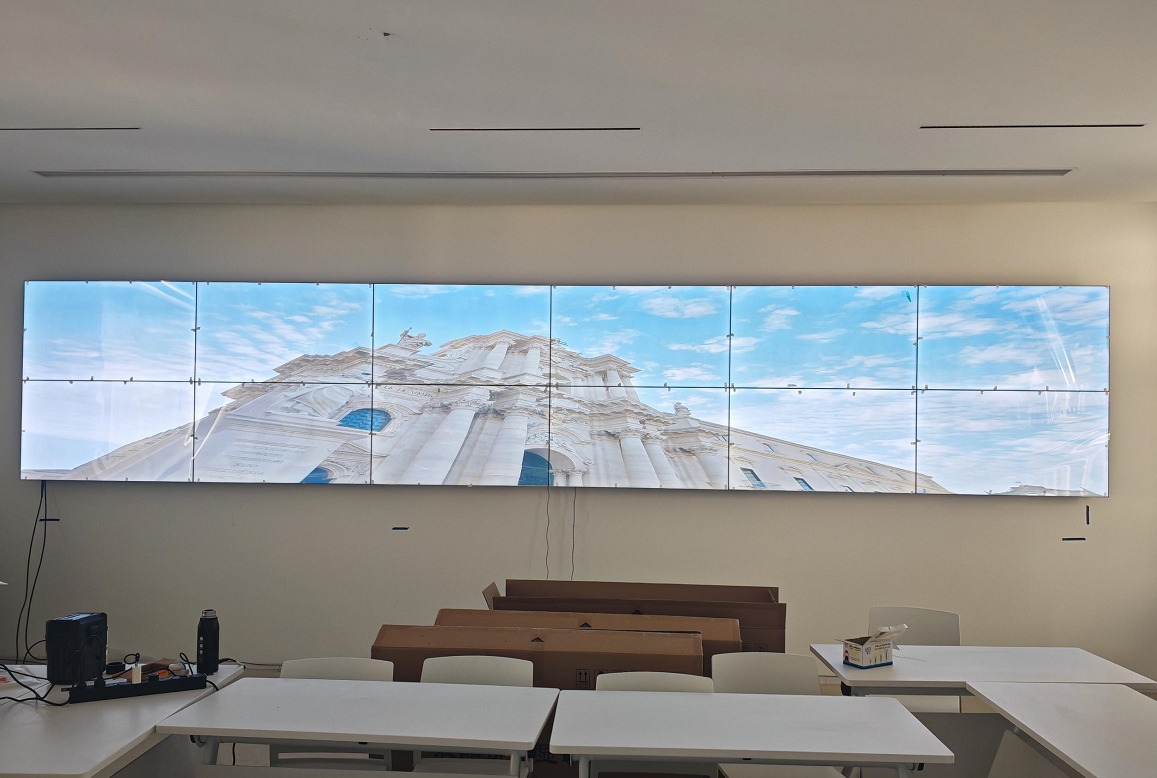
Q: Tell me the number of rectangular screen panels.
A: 12